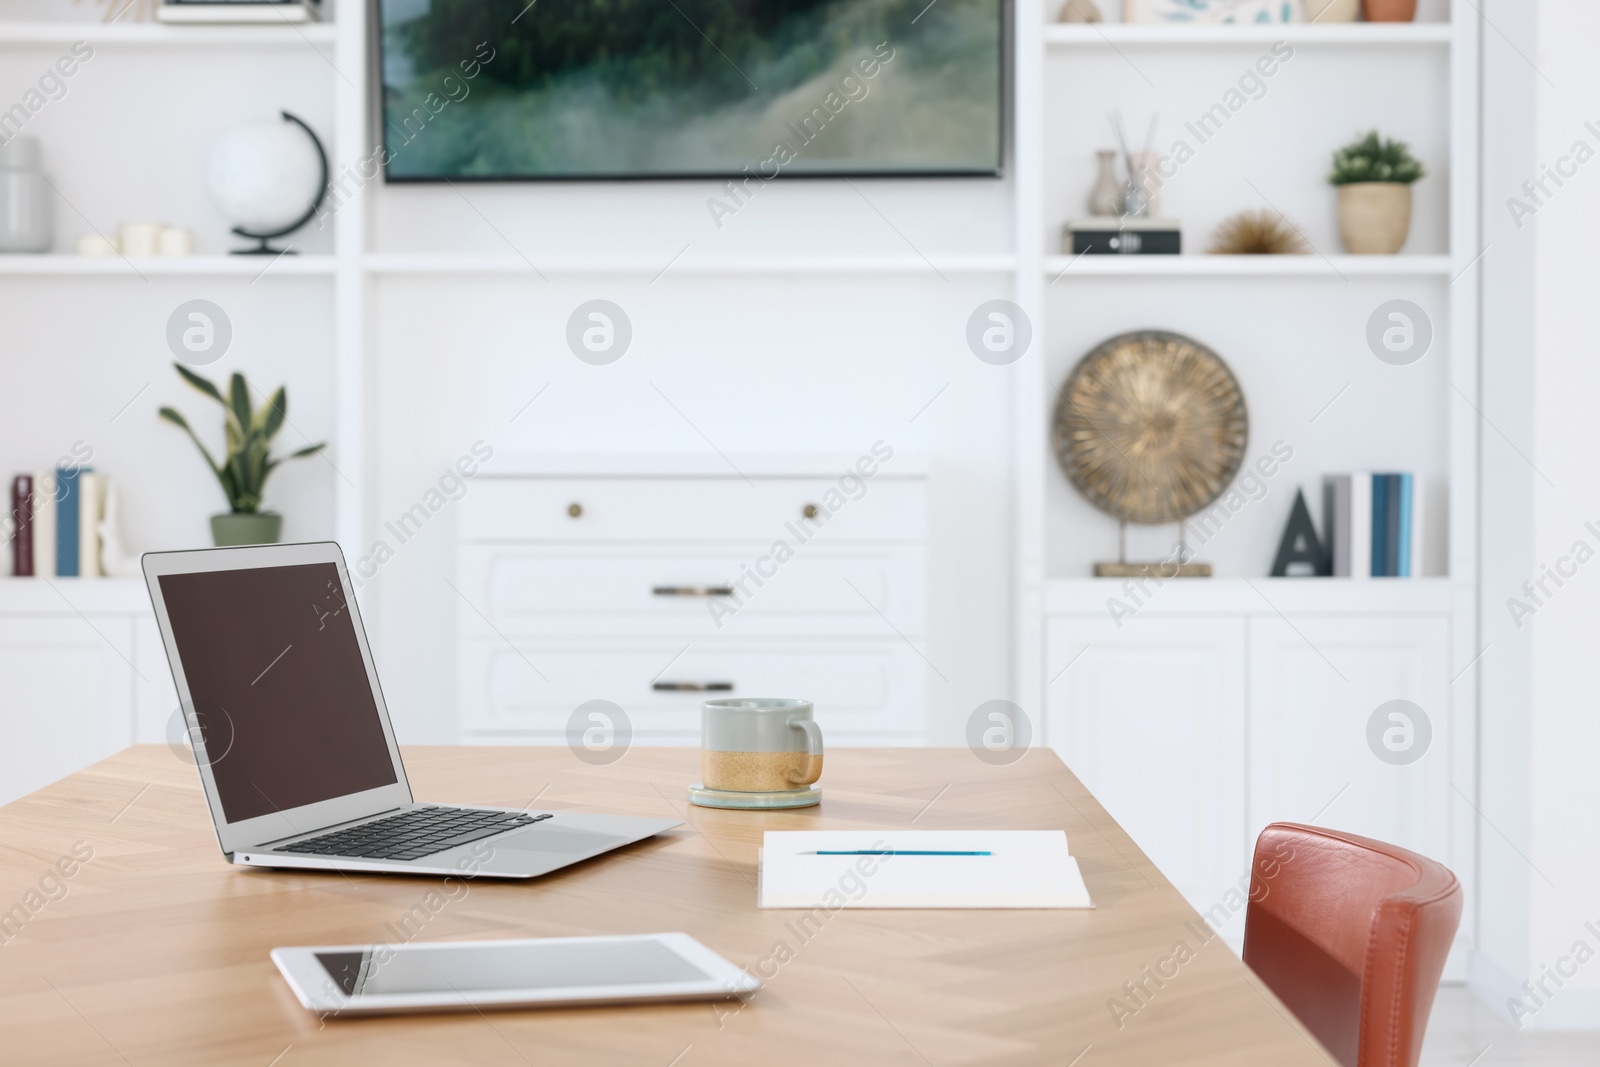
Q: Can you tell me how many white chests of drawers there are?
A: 1